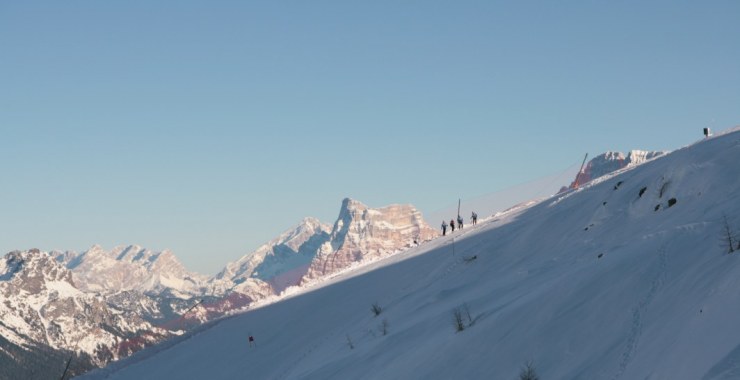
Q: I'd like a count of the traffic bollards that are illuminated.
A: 0